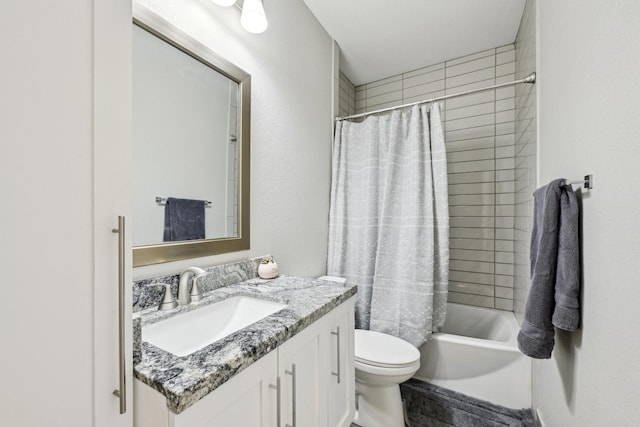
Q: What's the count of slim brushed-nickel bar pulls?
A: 4